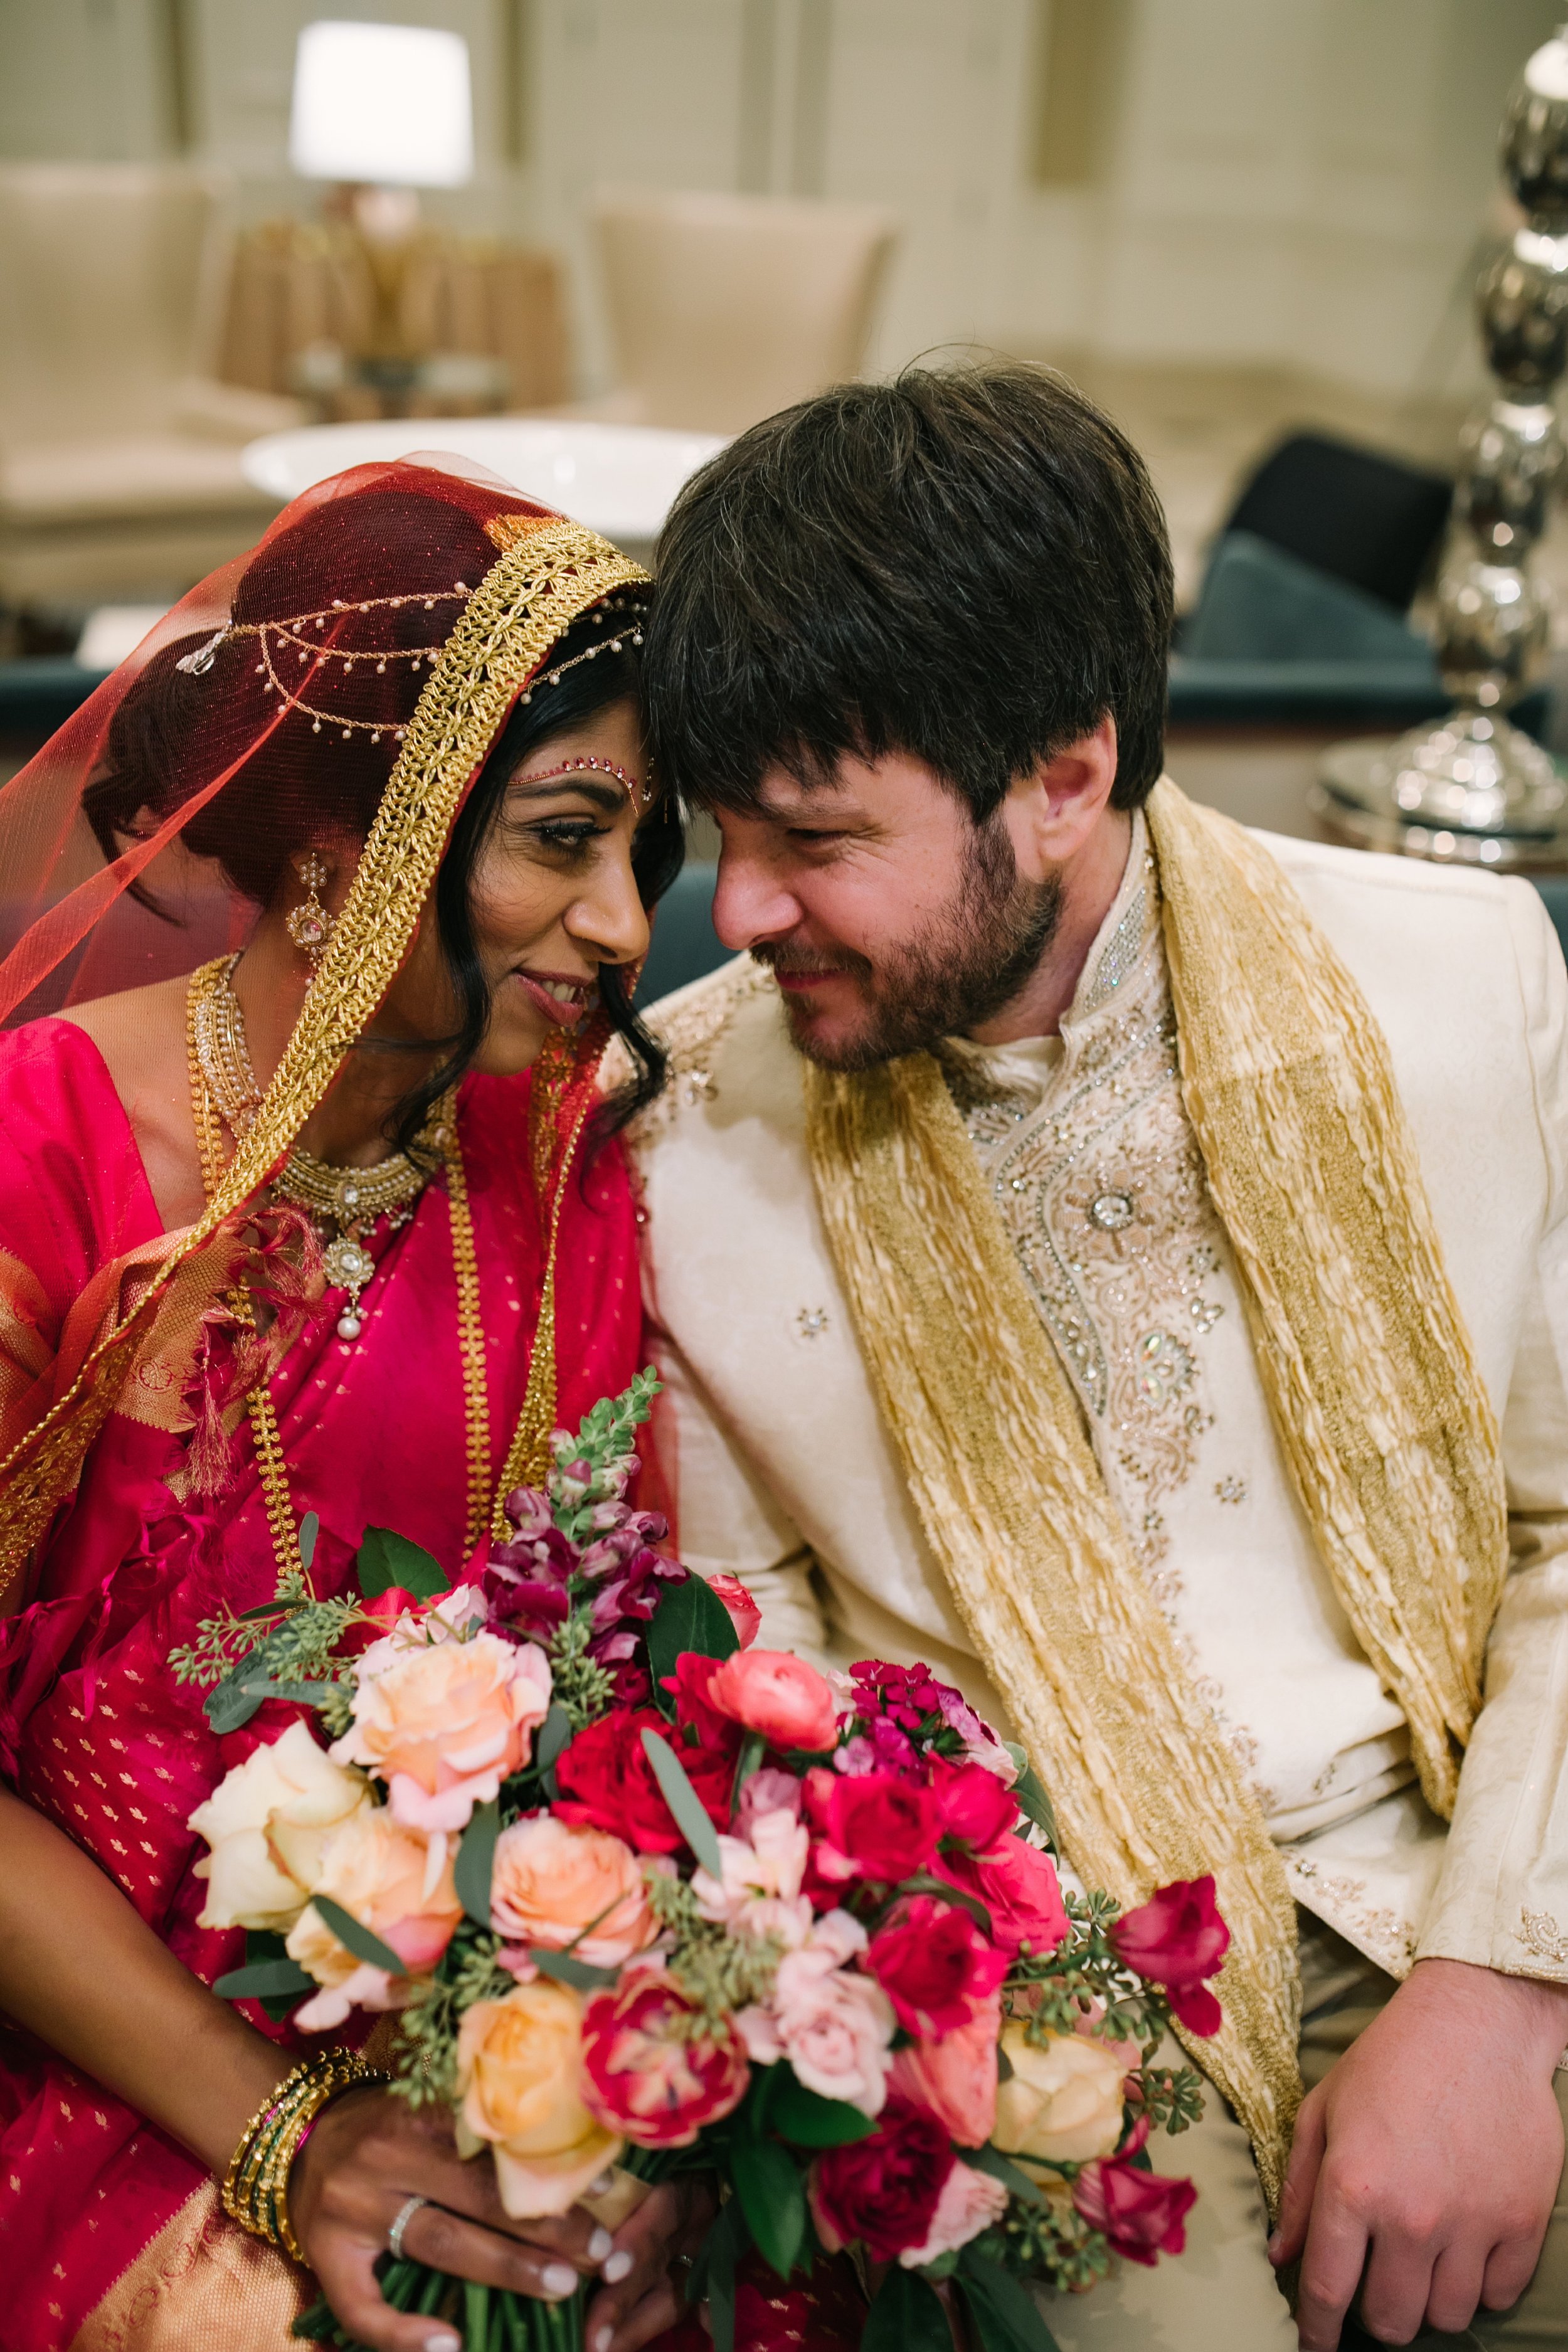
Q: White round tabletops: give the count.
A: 1